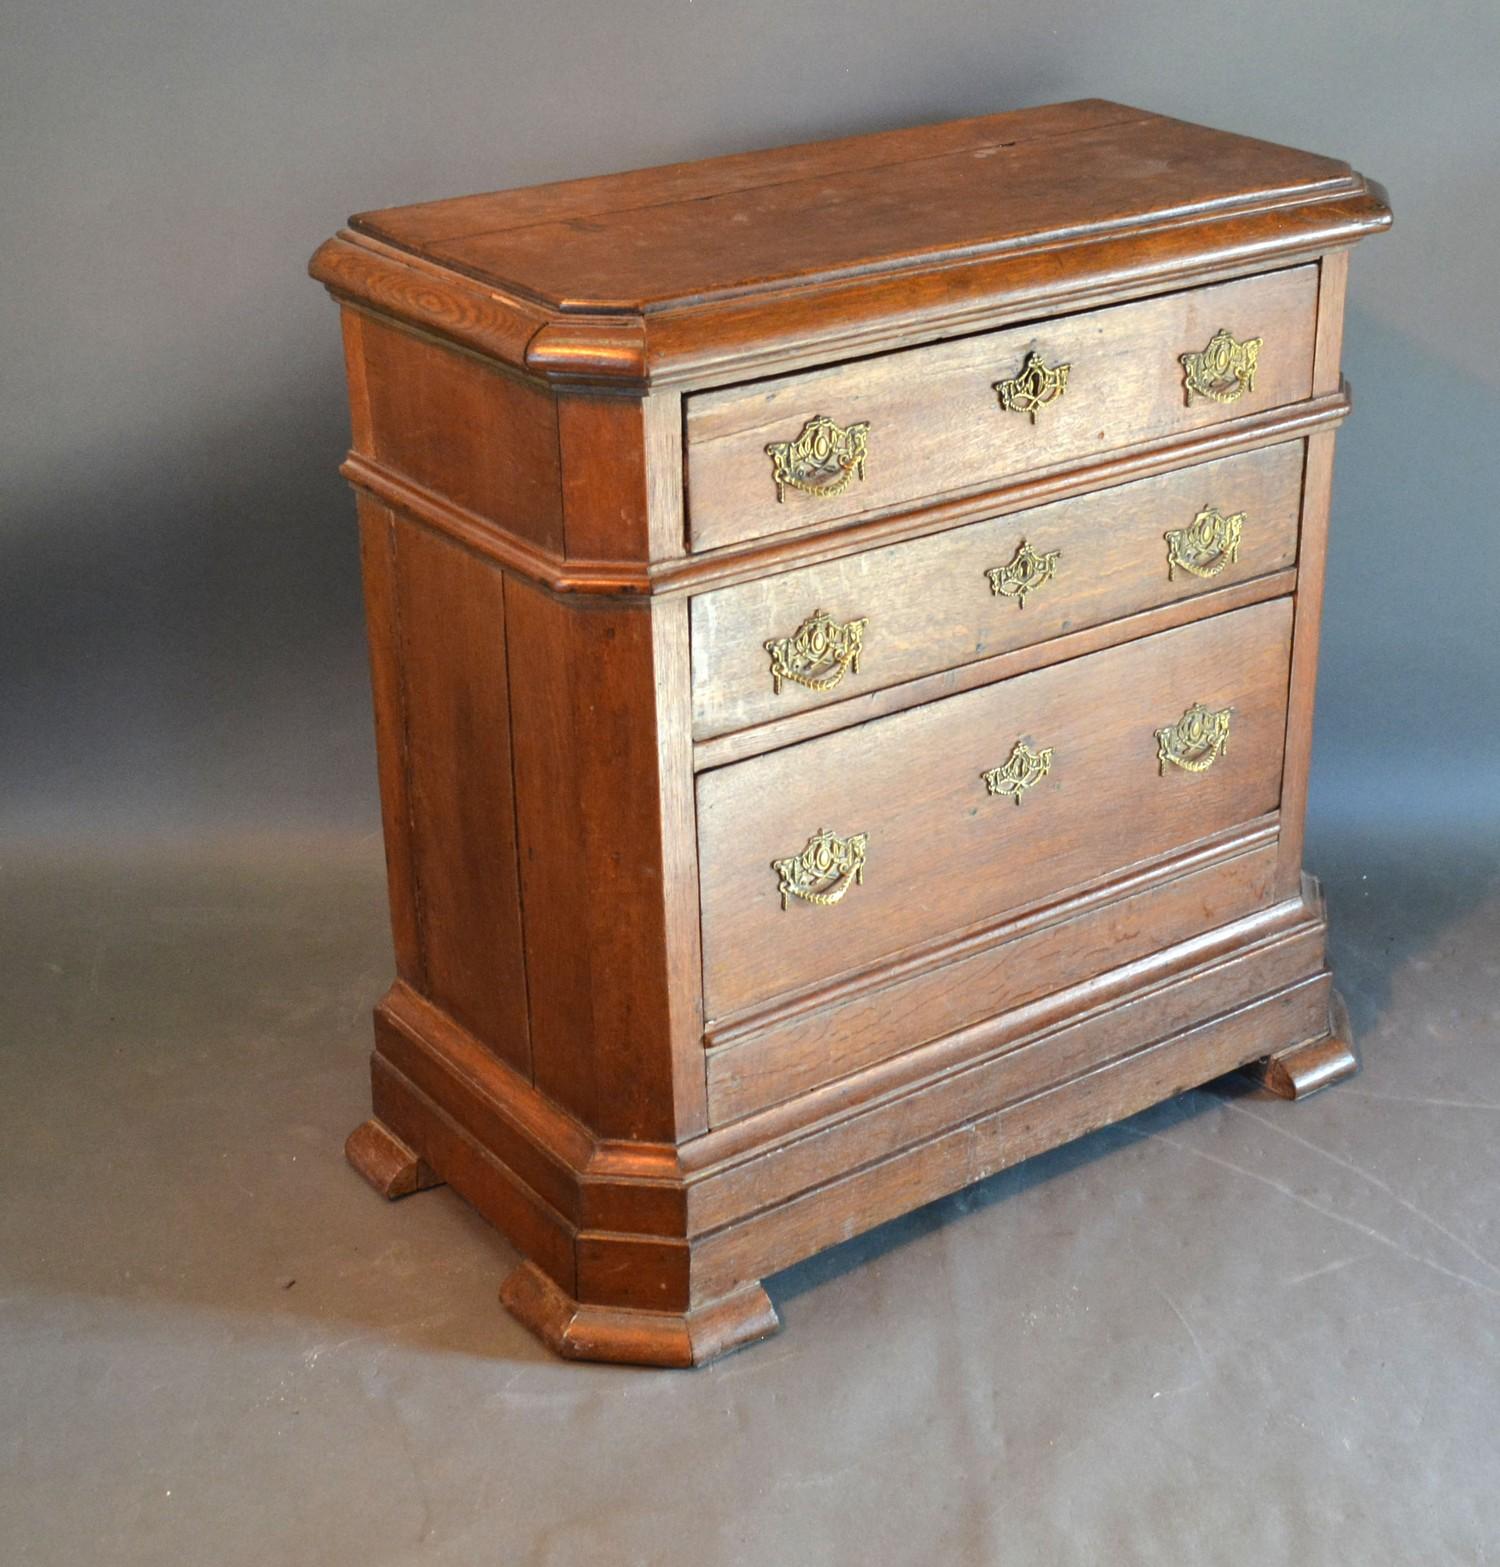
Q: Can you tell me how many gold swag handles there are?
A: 6